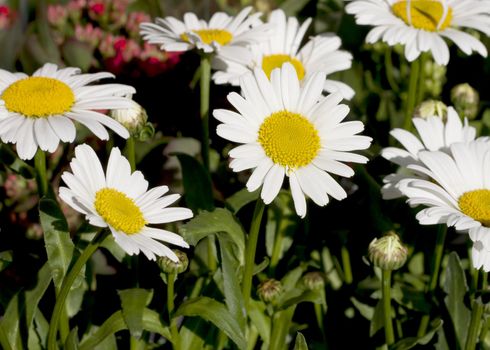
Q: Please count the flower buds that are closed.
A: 7